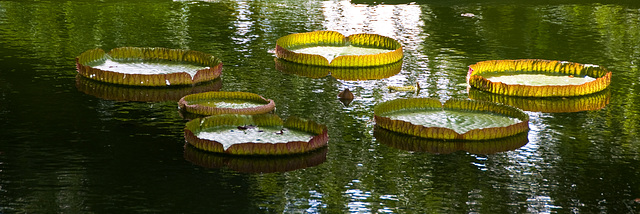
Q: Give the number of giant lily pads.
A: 6